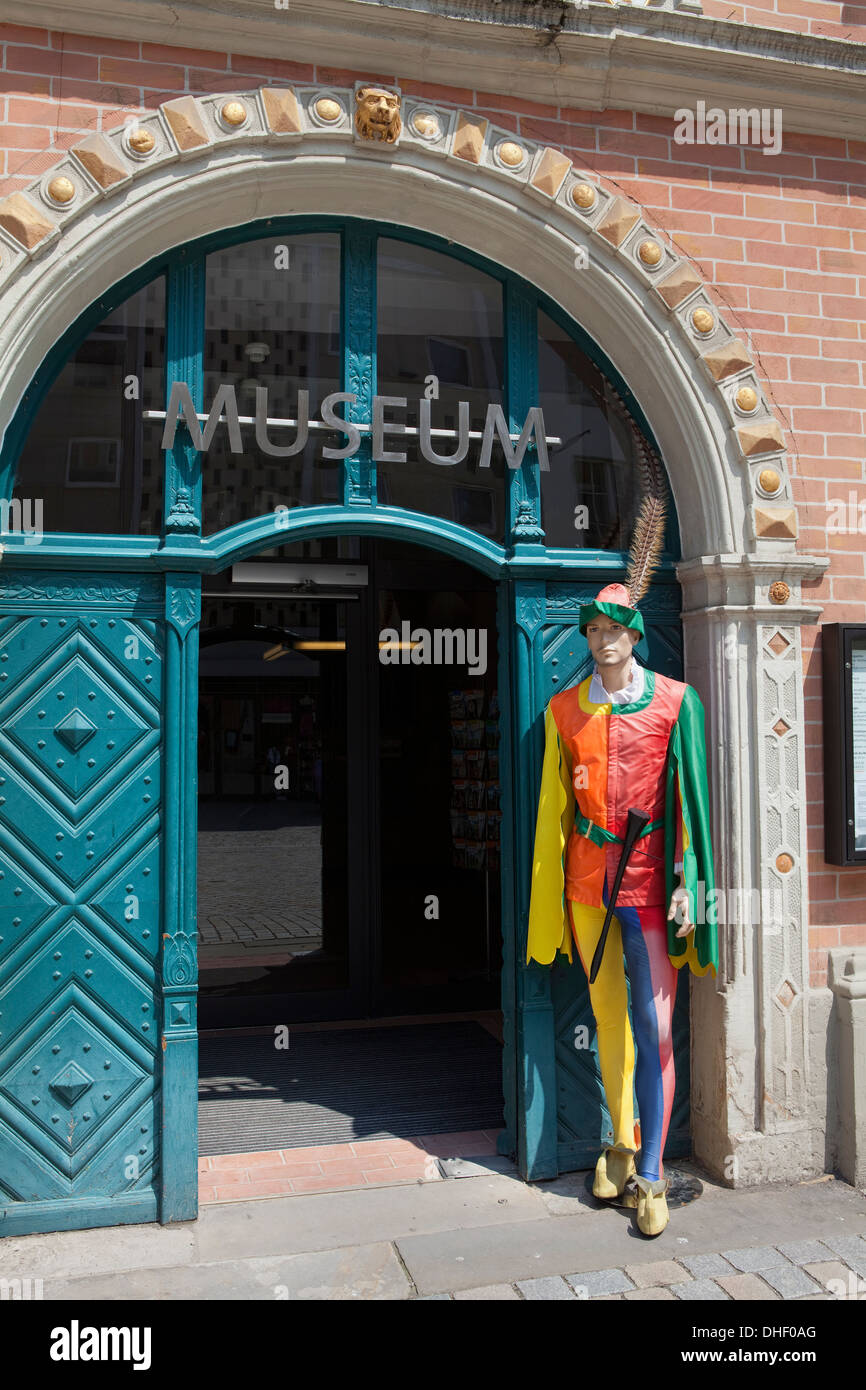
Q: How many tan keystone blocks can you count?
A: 11